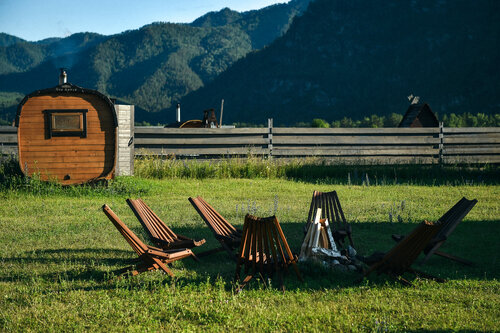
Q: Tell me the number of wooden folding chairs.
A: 7